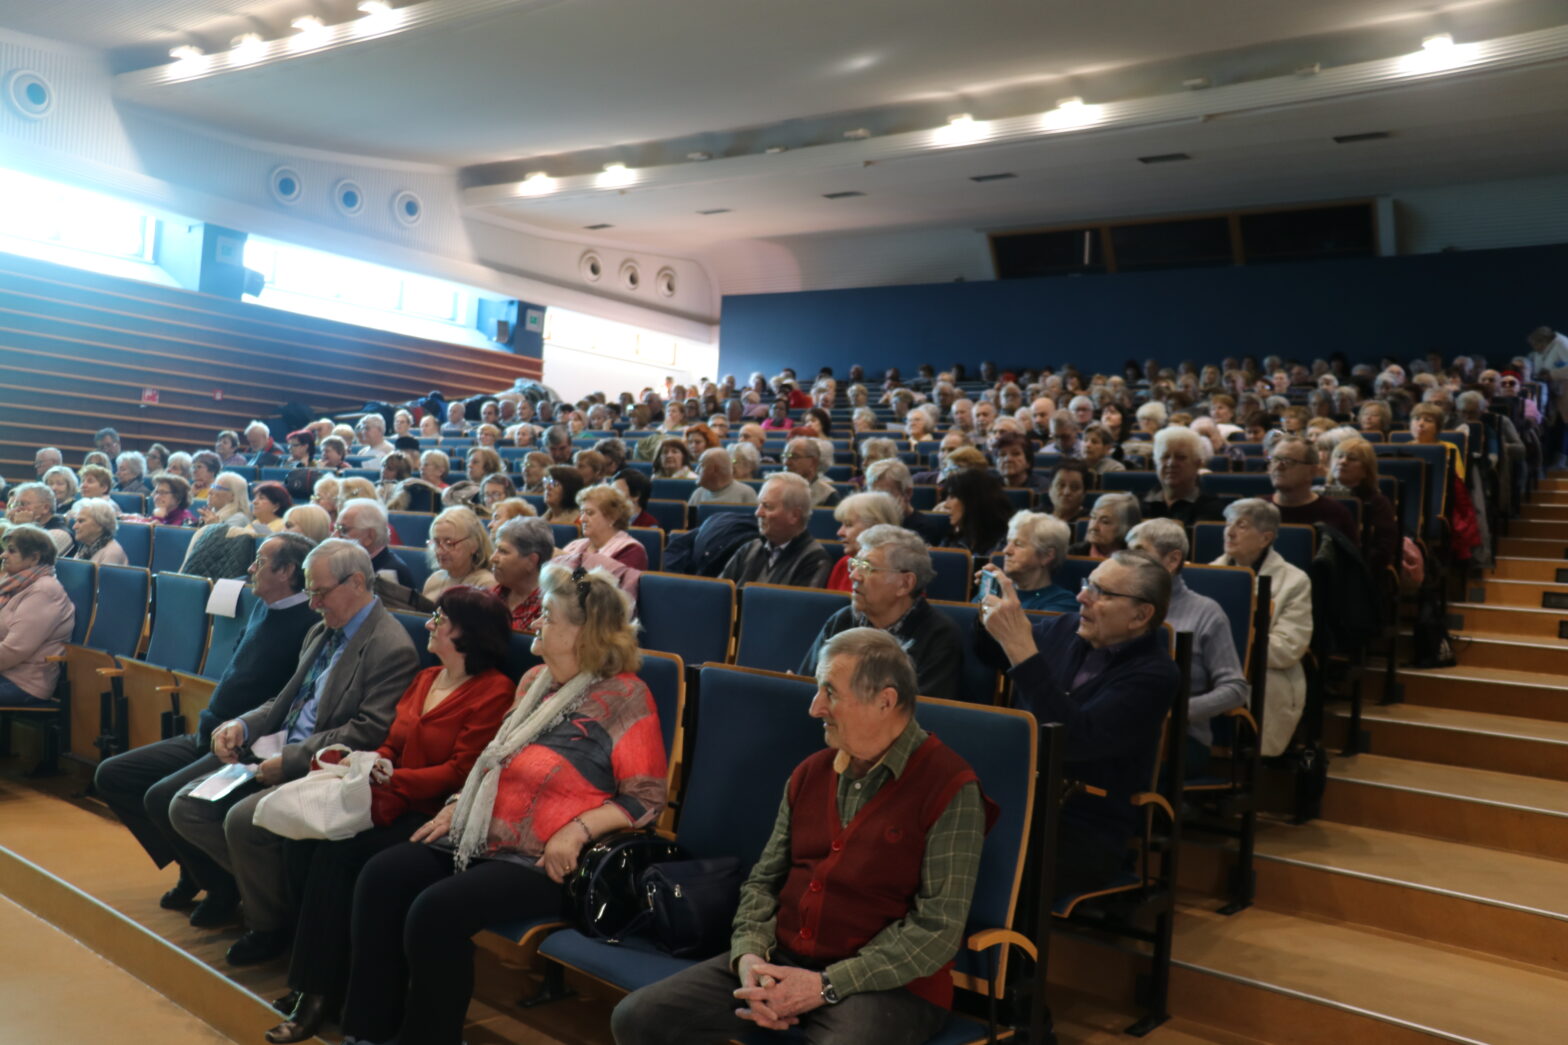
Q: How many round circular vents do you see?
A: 7